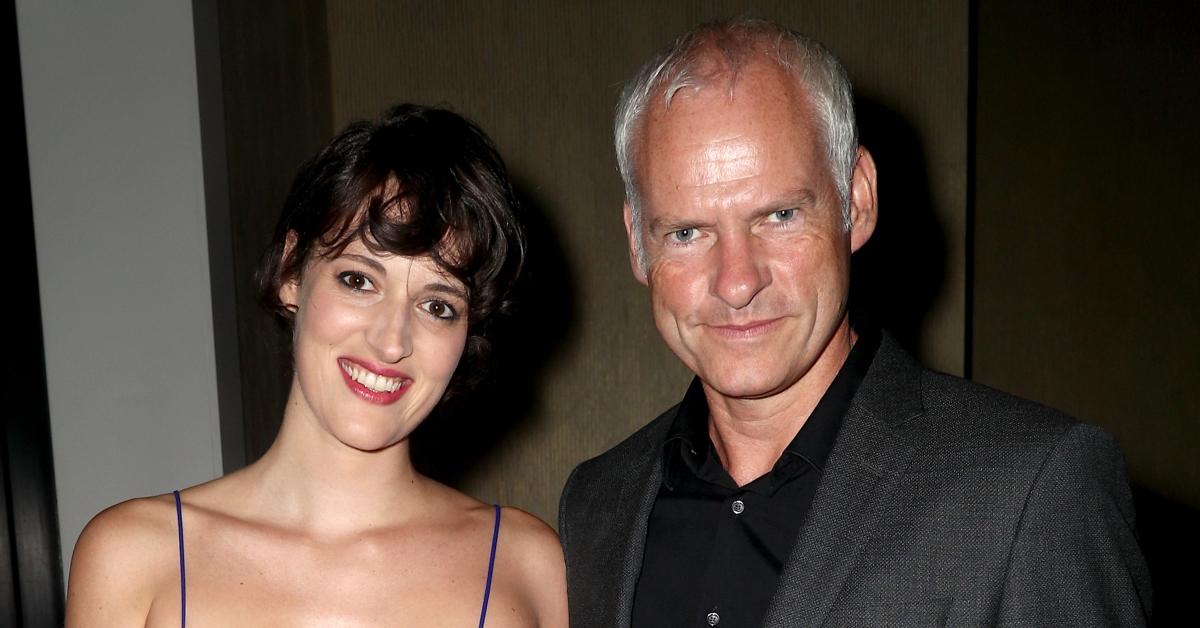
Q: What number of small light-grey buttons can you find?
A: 2